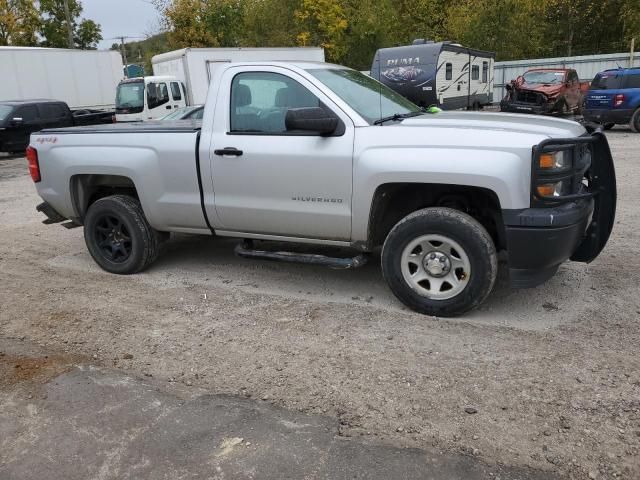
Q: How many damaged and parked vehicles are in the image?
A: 1